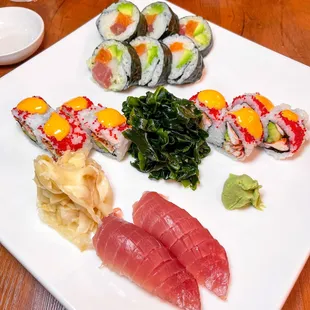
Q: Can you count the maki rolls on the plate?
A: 14